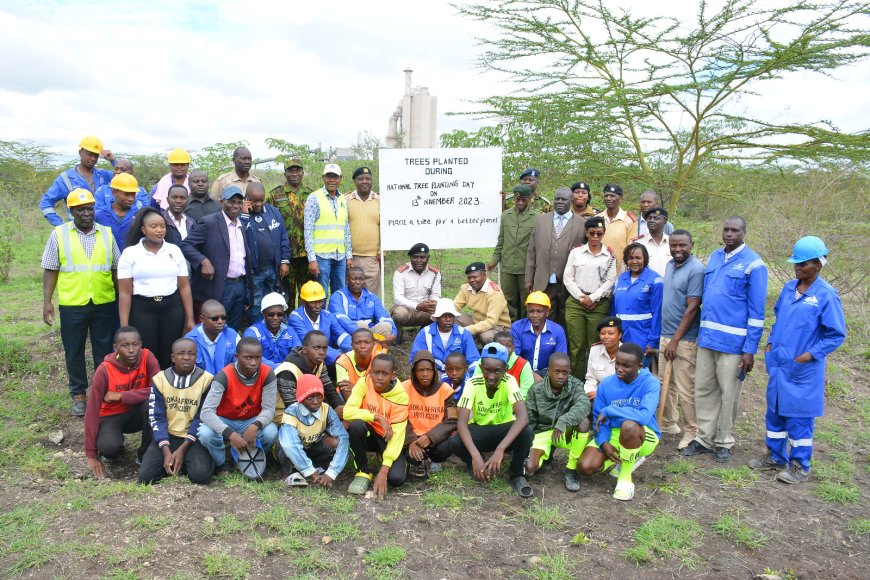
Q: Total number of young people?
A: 13